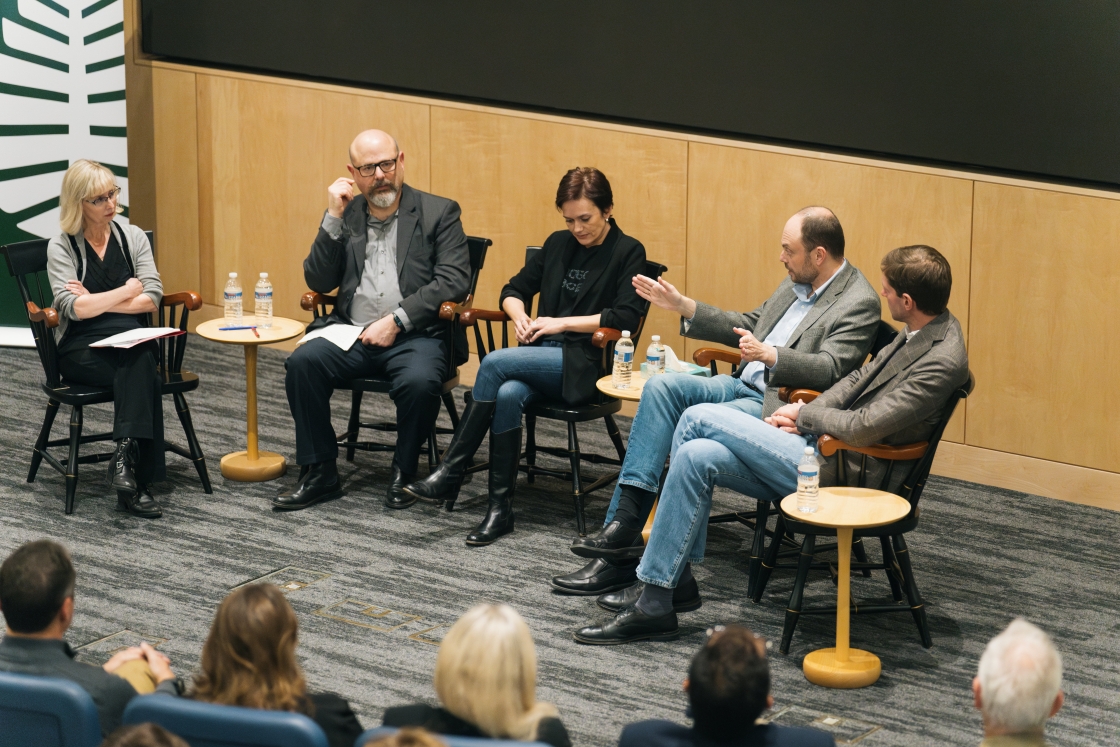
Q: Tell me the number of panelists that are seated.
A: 5